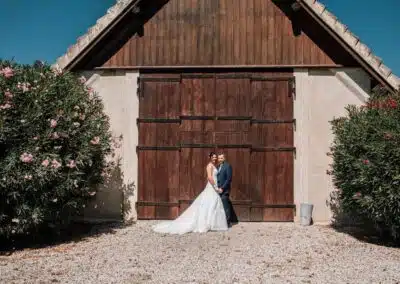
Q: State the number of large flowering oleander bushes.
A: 2